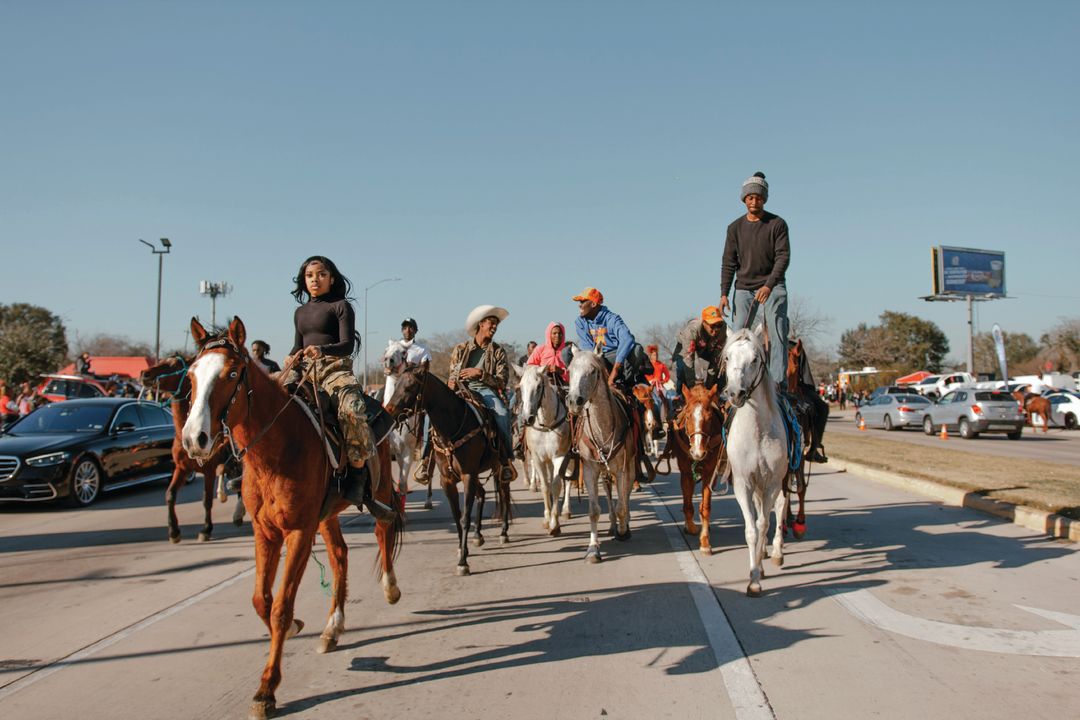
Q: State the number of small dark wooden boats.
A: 0